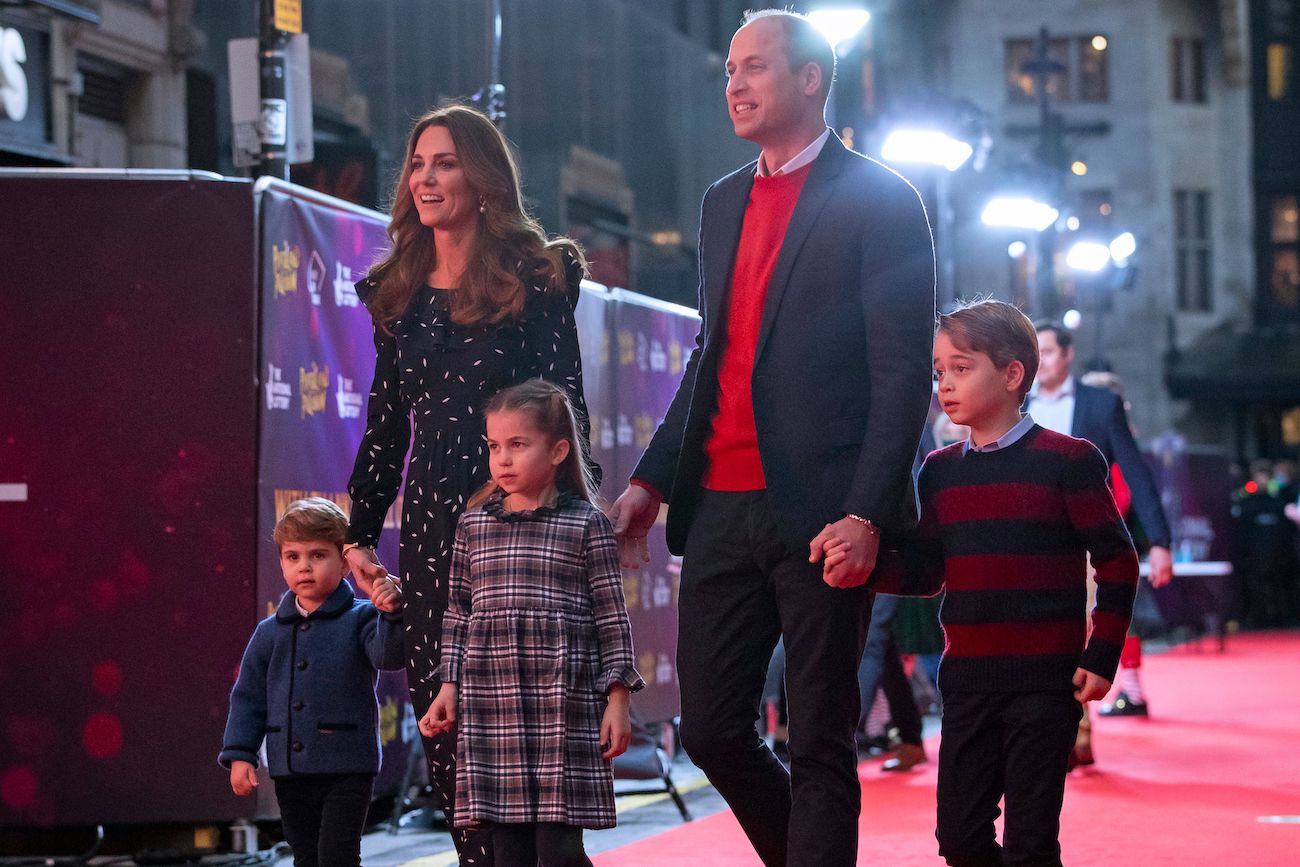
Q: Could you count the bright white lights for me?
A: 5